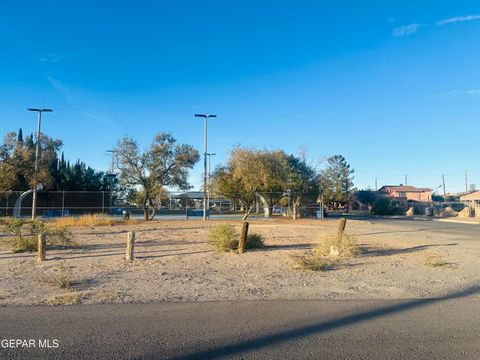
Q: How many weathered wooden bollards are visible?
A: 4